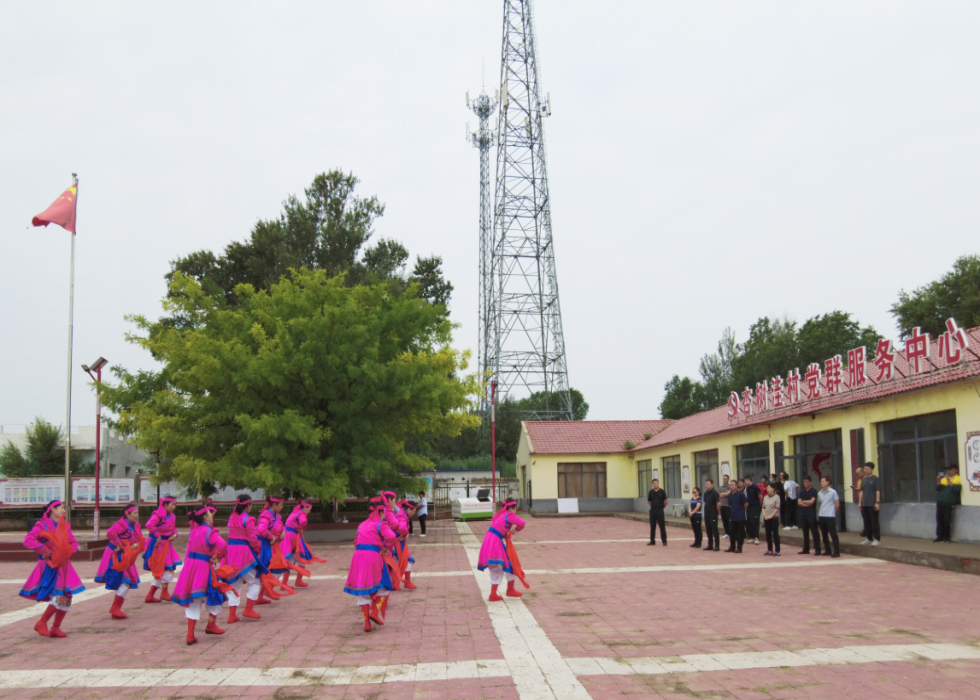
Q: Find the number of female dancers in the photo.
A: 12